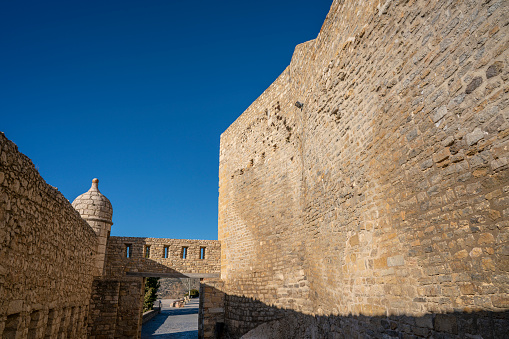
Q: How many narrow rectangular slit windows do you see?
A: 5